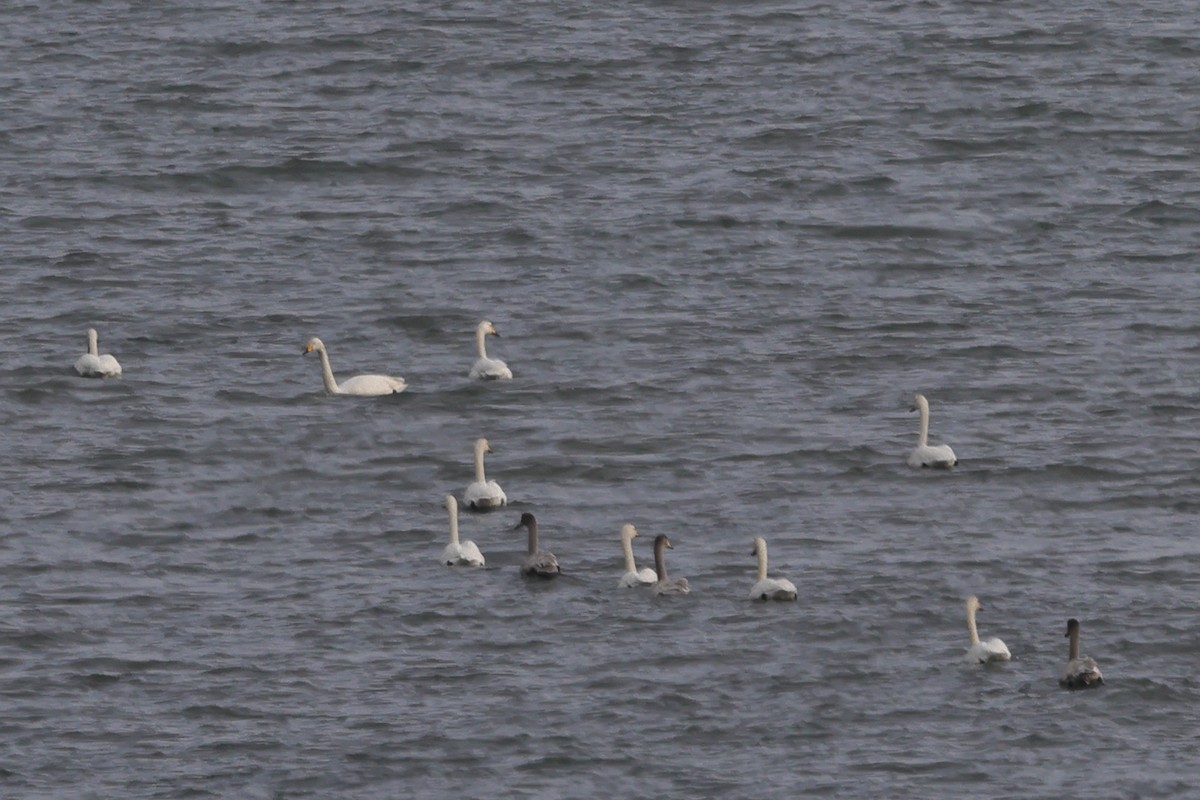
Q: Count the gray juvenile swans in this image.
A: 3